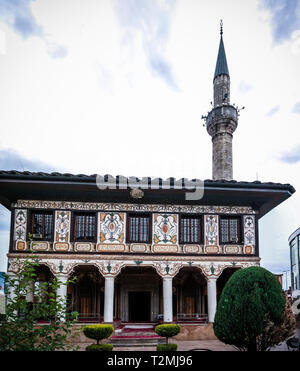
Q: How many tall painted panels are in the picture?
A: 6